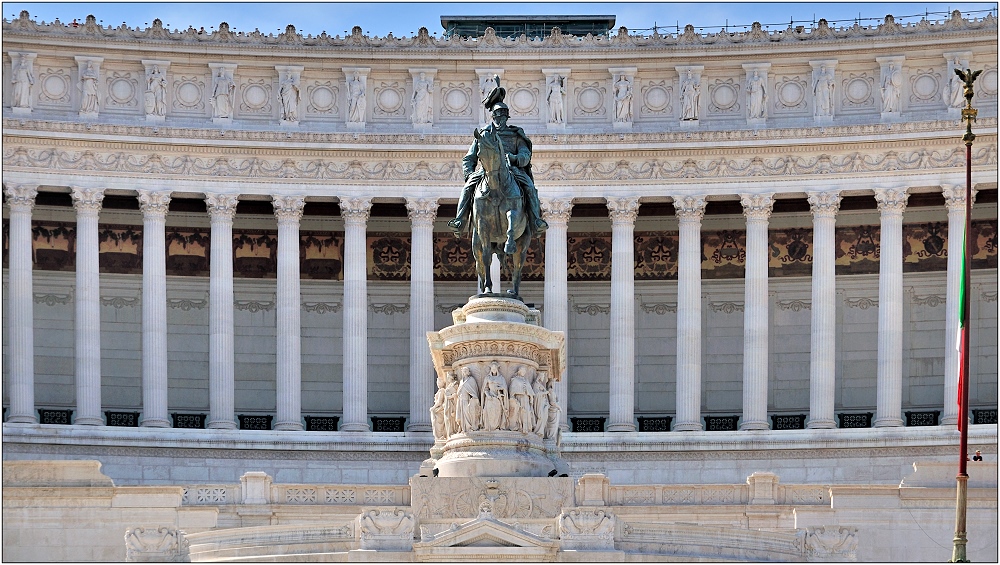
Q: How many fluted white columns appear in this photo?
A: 15